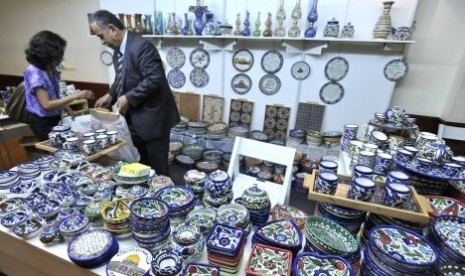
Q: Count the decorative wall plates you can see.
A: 13